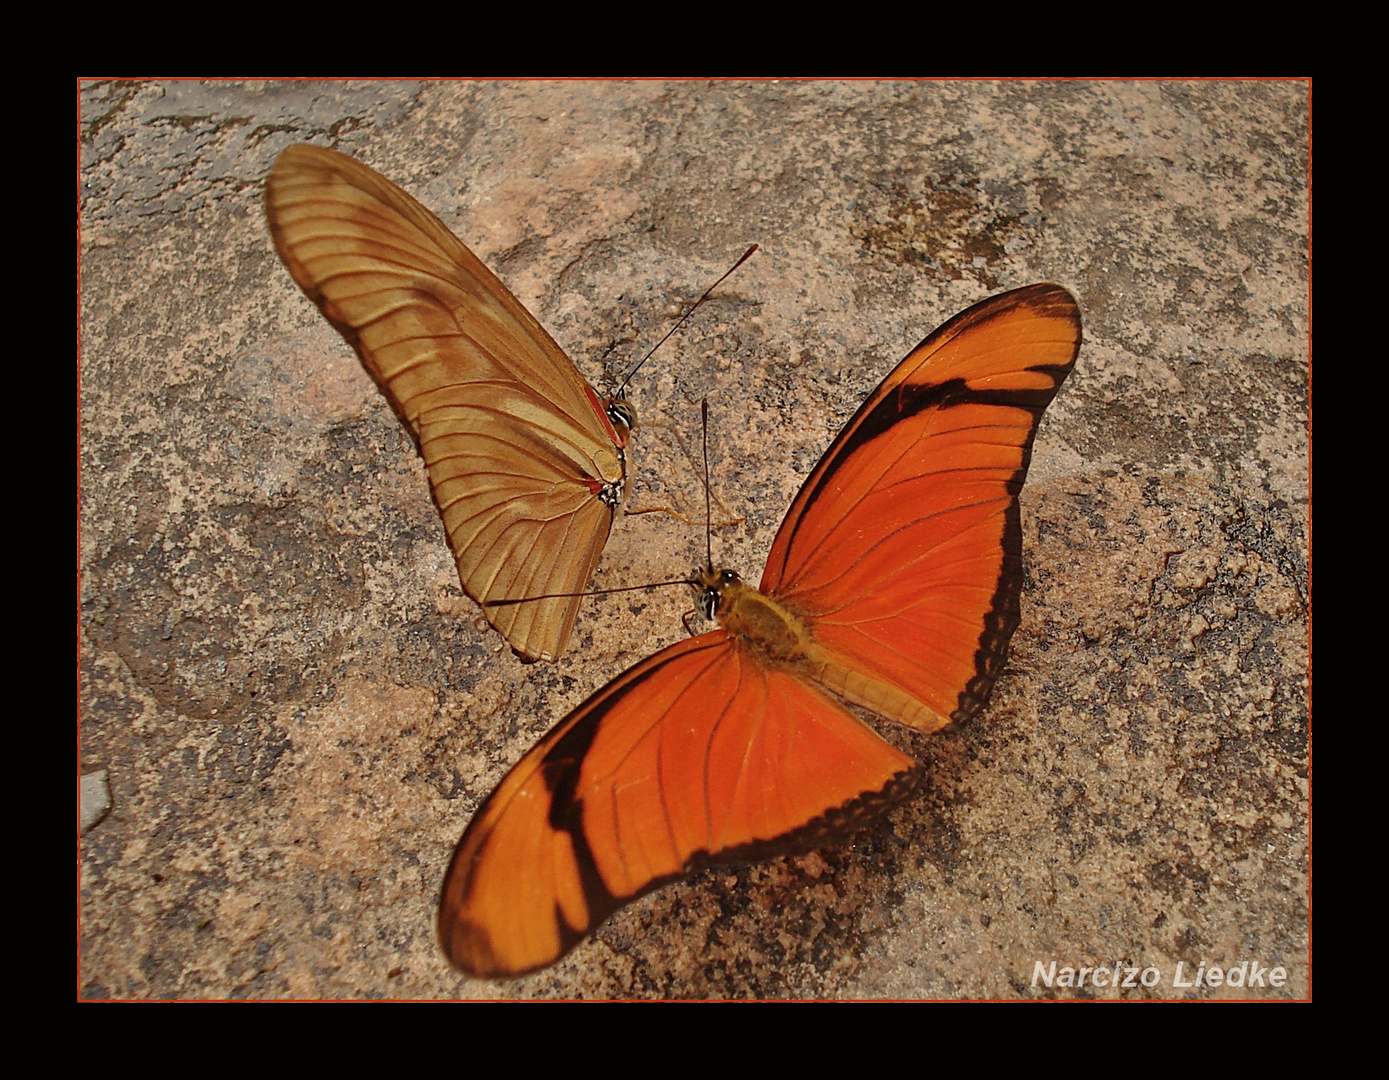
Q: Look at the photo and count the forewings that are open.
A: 2